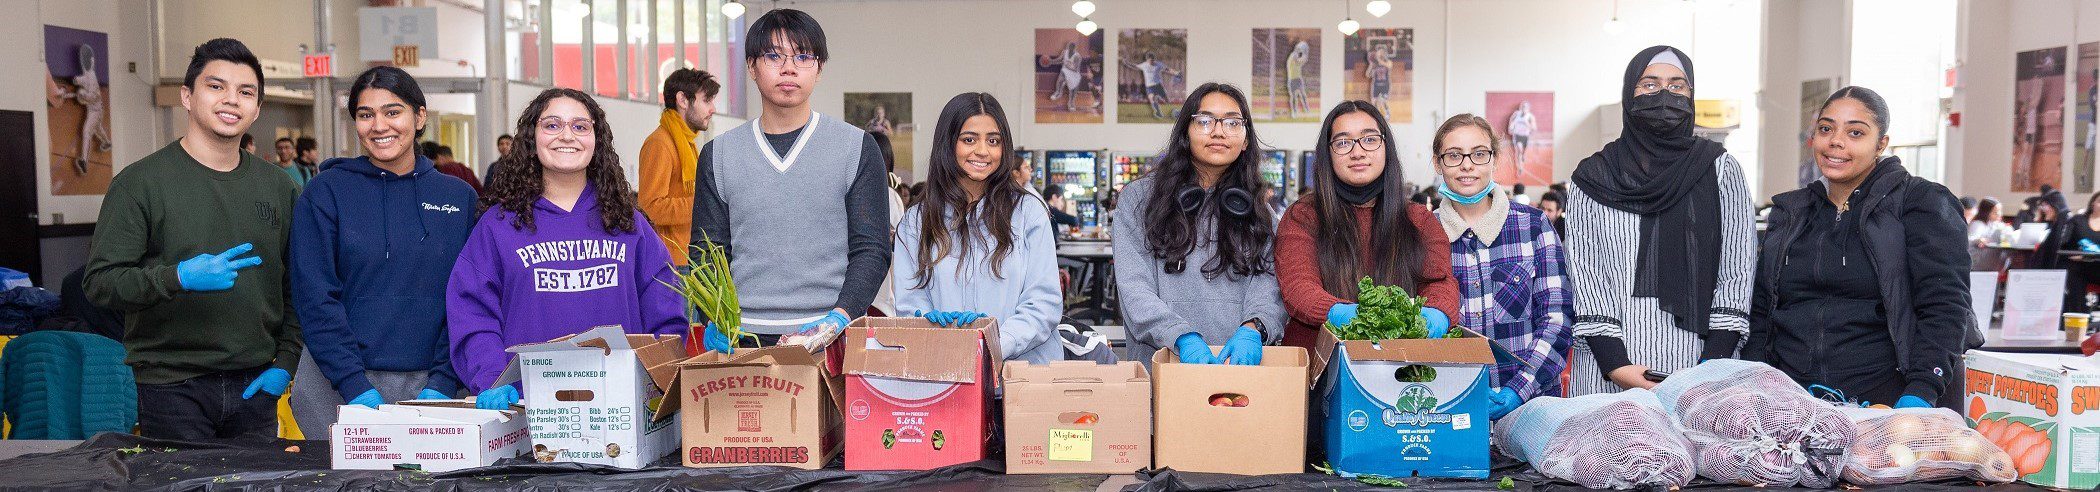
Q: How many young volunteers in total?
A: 10